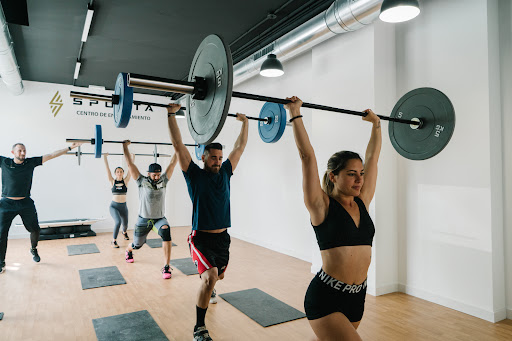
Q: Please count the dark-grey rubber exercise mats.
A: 6